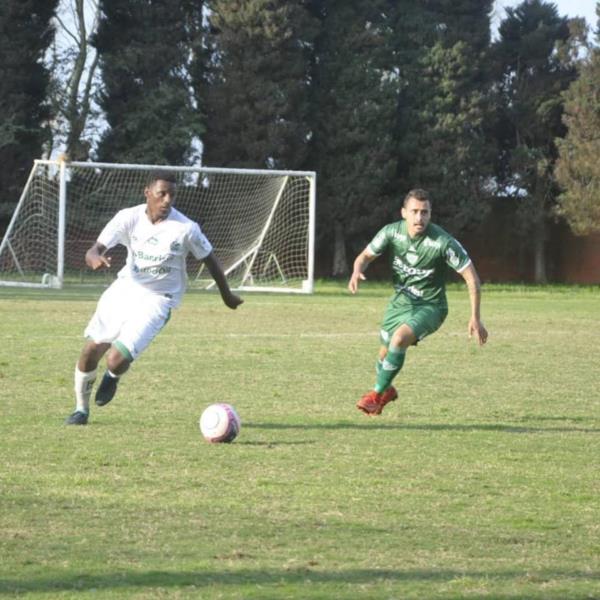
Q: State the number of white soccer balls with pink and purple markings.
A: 1